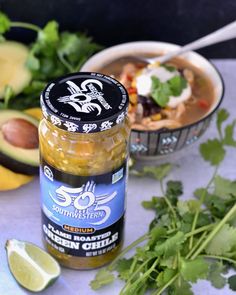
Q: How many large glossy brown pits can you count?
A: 1